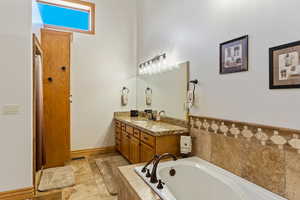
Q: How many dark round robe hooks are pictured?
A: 2